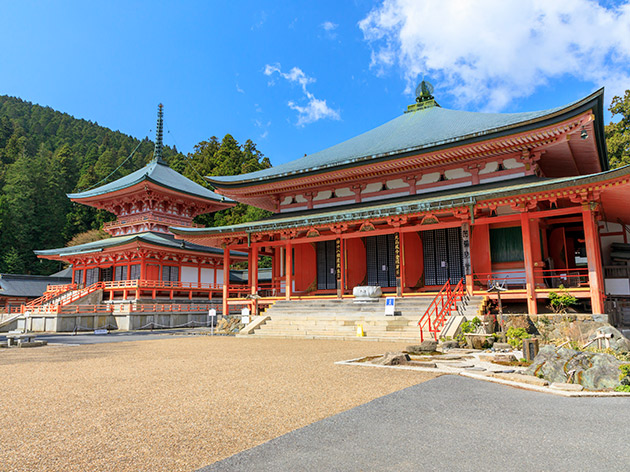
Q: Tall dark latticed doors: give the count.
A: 3